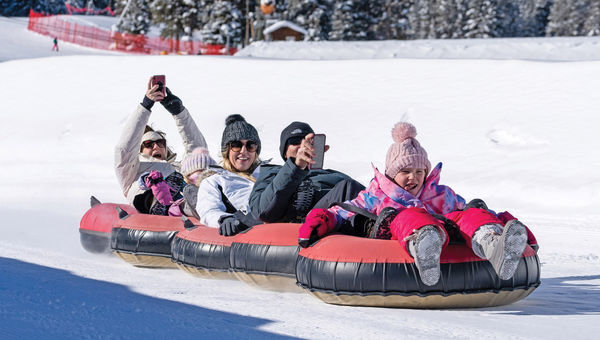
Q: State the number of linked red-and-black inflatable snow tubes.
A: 5